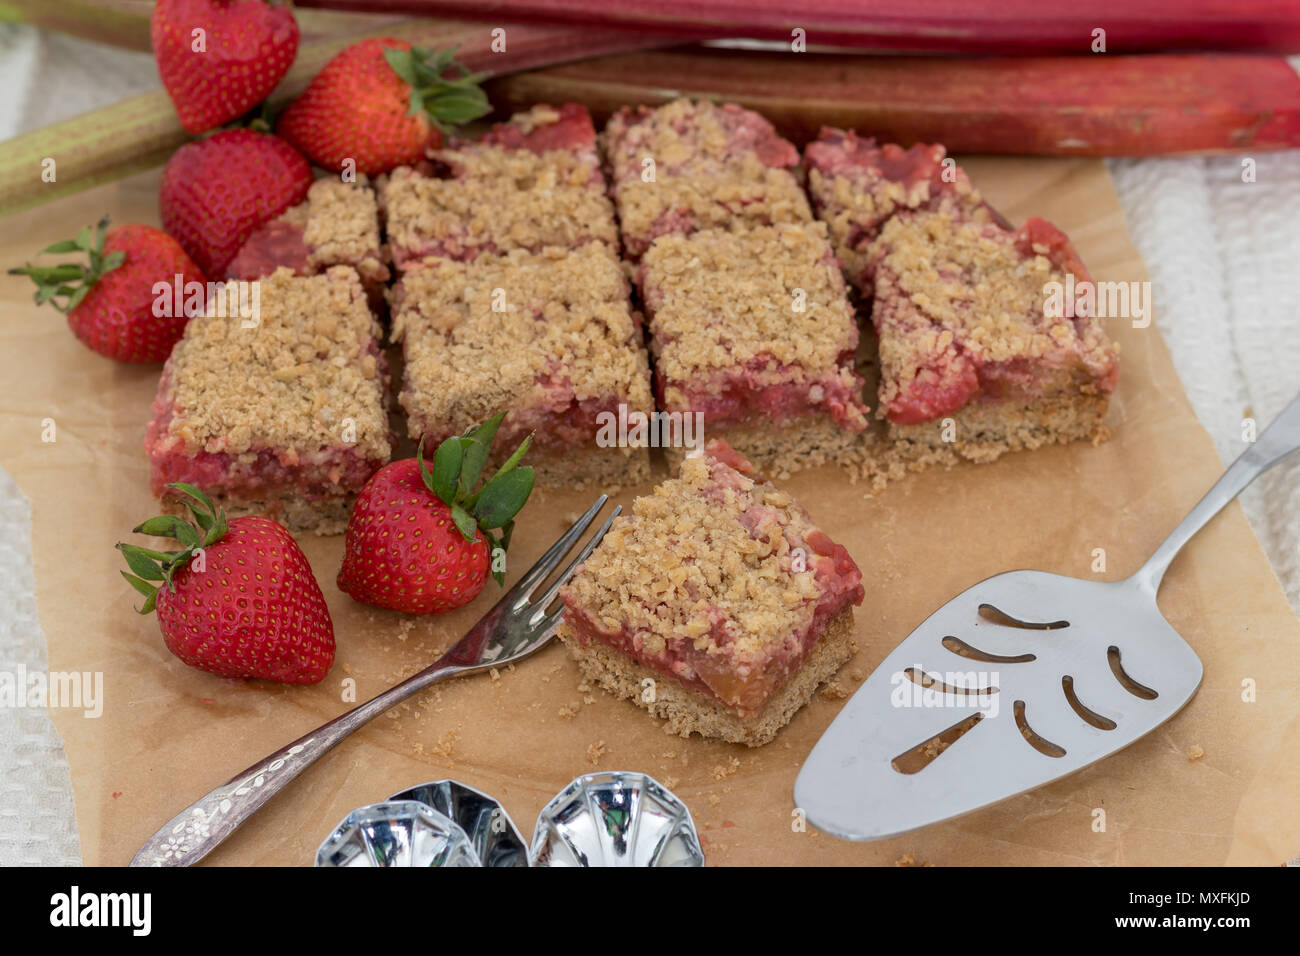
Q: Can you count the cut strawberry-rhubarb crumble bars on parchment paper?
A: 9